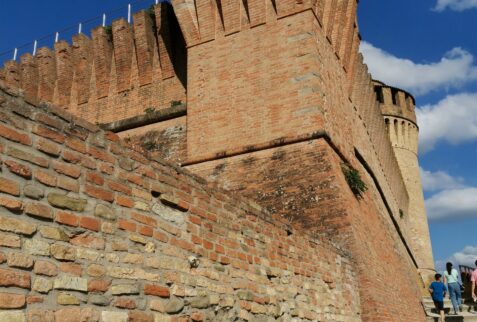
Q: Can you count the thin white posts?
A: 7